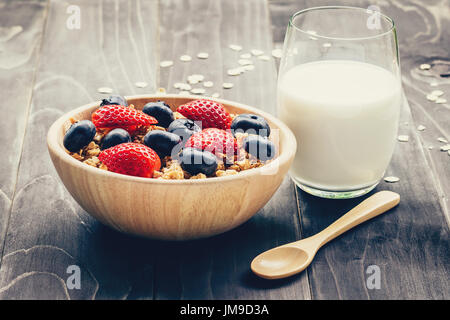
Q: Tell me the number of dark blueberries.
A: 9